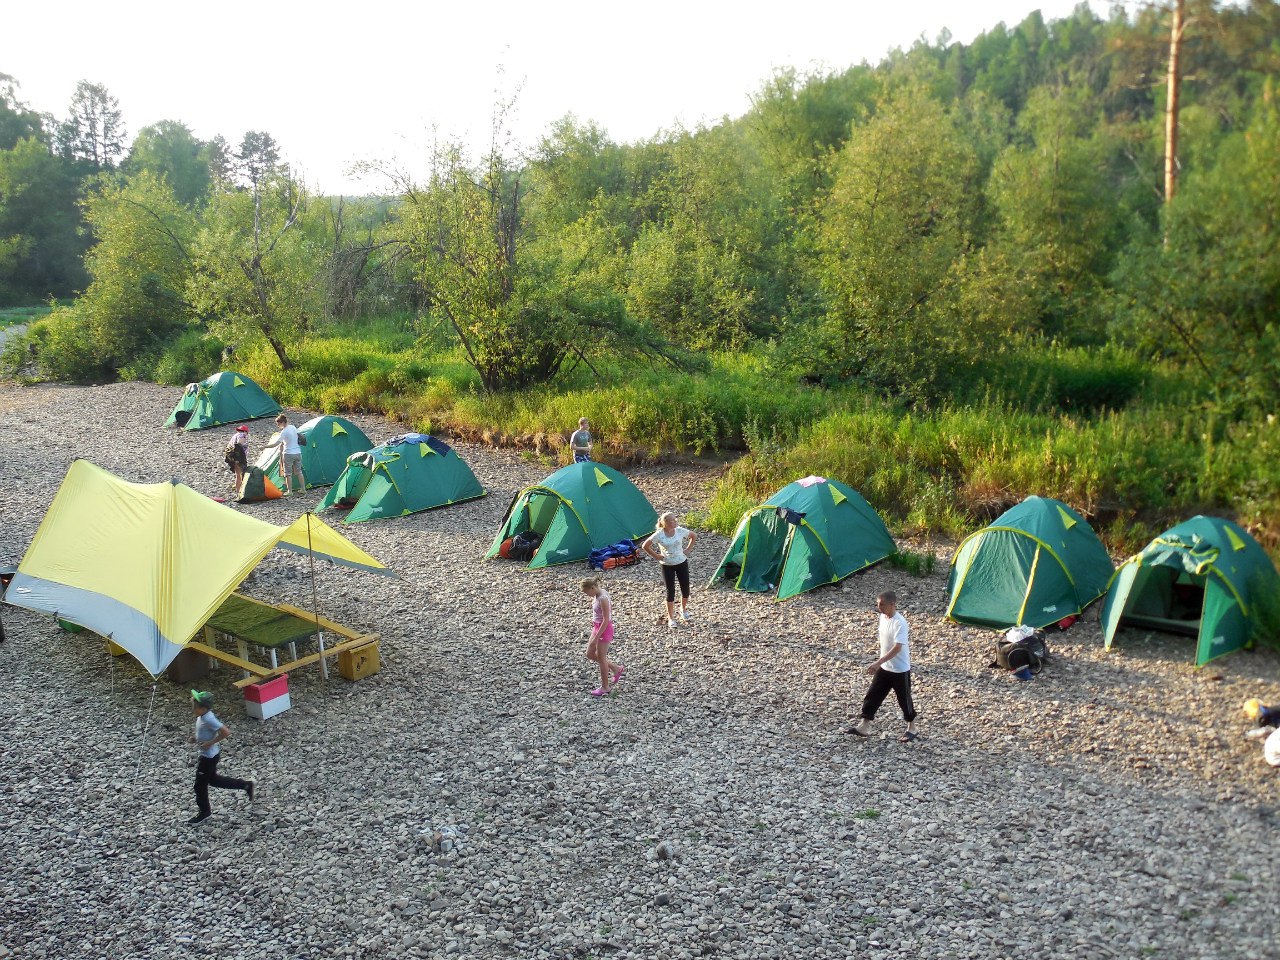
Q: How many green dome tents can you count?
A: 7